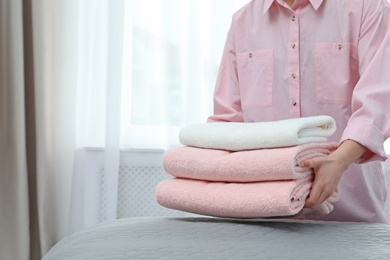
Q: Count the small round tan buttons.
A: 6